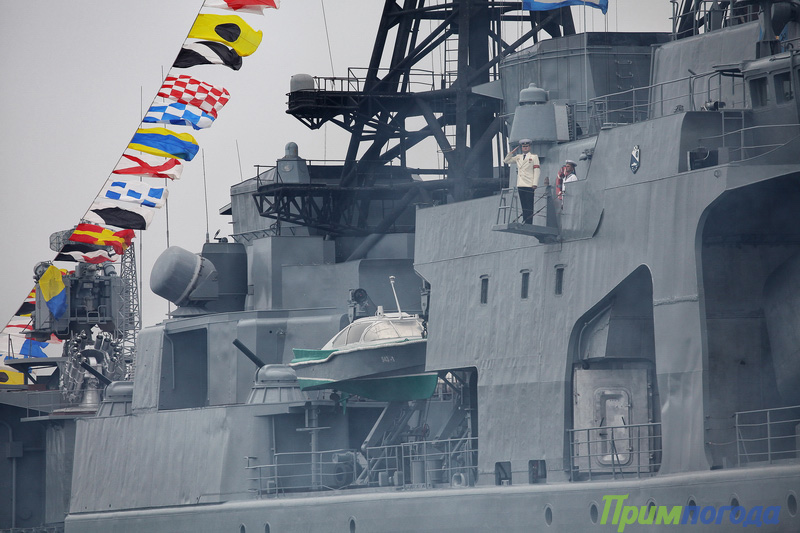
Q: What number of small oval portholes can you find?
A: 9